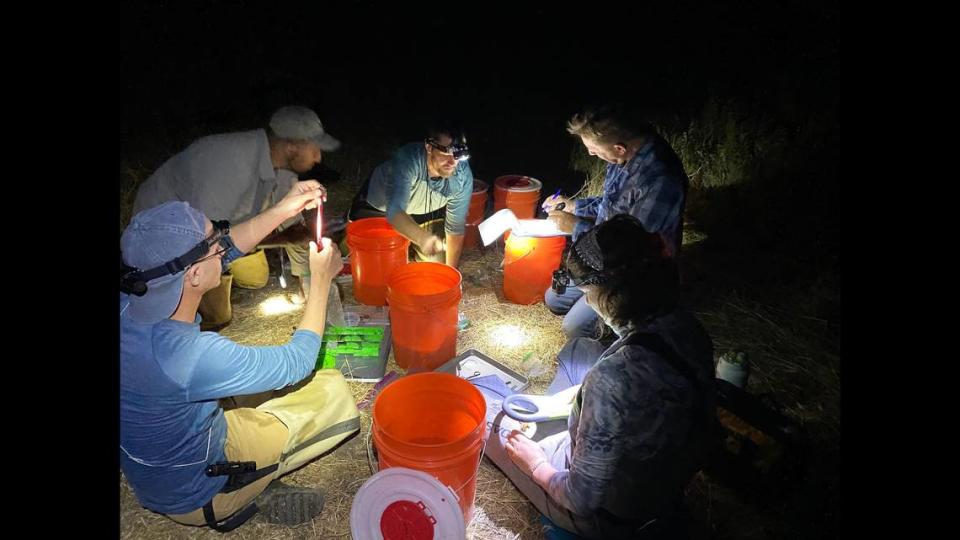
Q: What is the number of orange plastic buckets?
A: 6